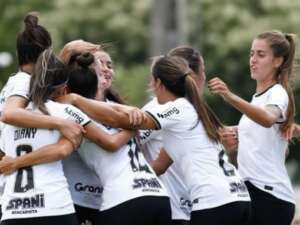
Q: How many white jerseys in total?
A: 7